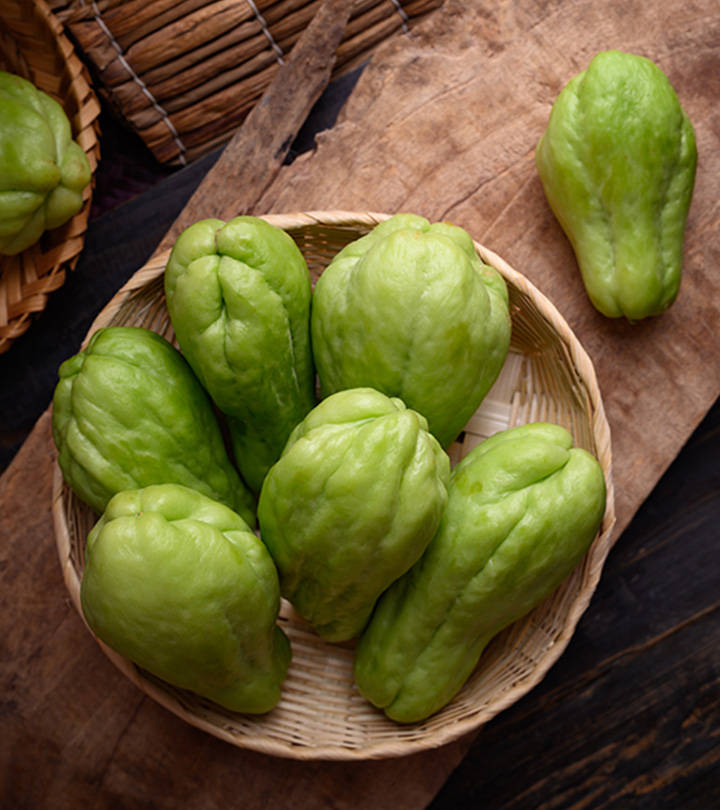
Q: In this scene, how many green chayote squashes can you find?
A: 8